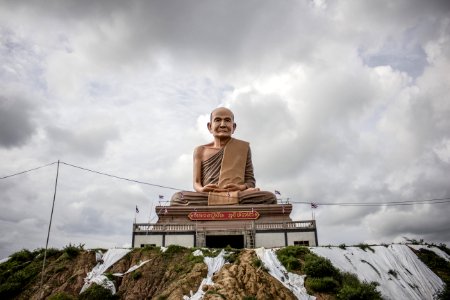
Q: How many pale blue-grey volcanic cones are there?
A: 0